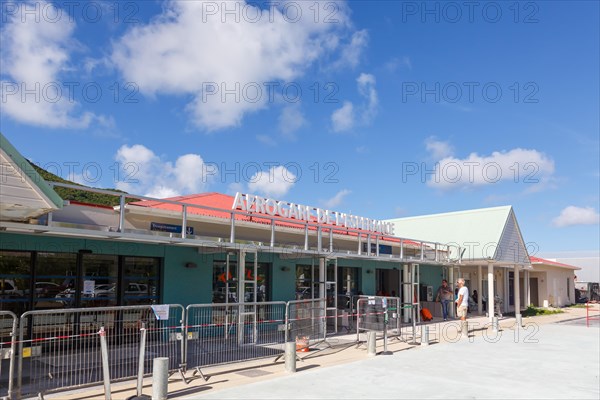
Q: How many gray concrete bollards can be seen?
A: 7